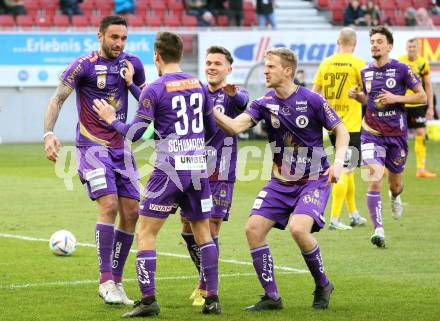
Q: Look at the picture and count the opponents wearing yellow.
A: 2